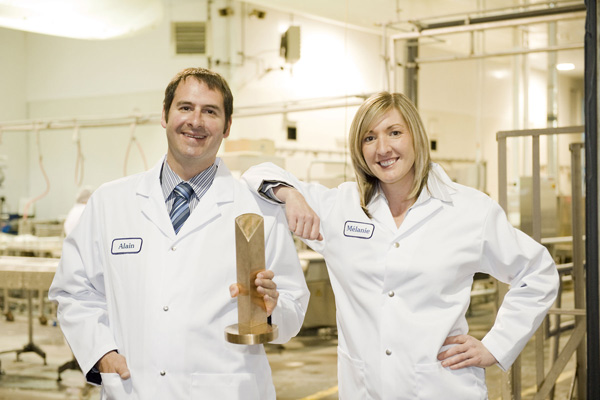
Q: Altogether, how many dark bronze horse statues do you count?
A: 0